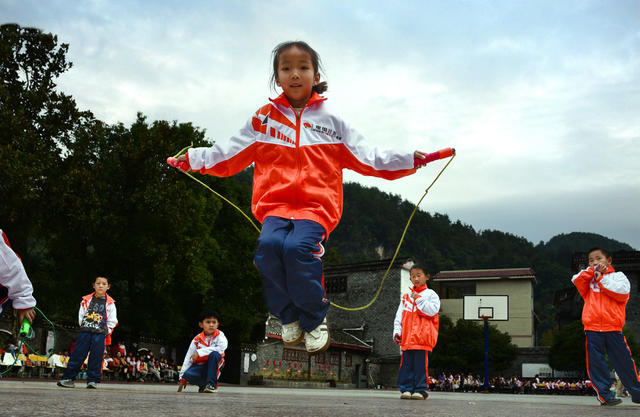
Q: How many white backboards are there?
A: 1